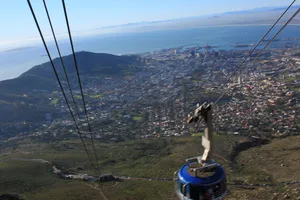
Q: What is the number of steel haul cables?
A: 5